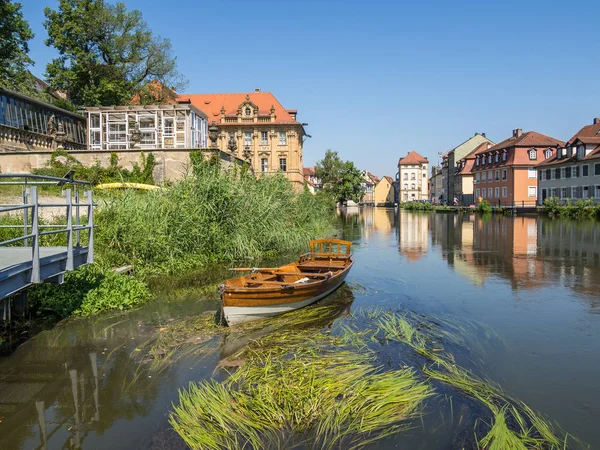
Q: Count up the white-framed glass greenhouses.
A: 1